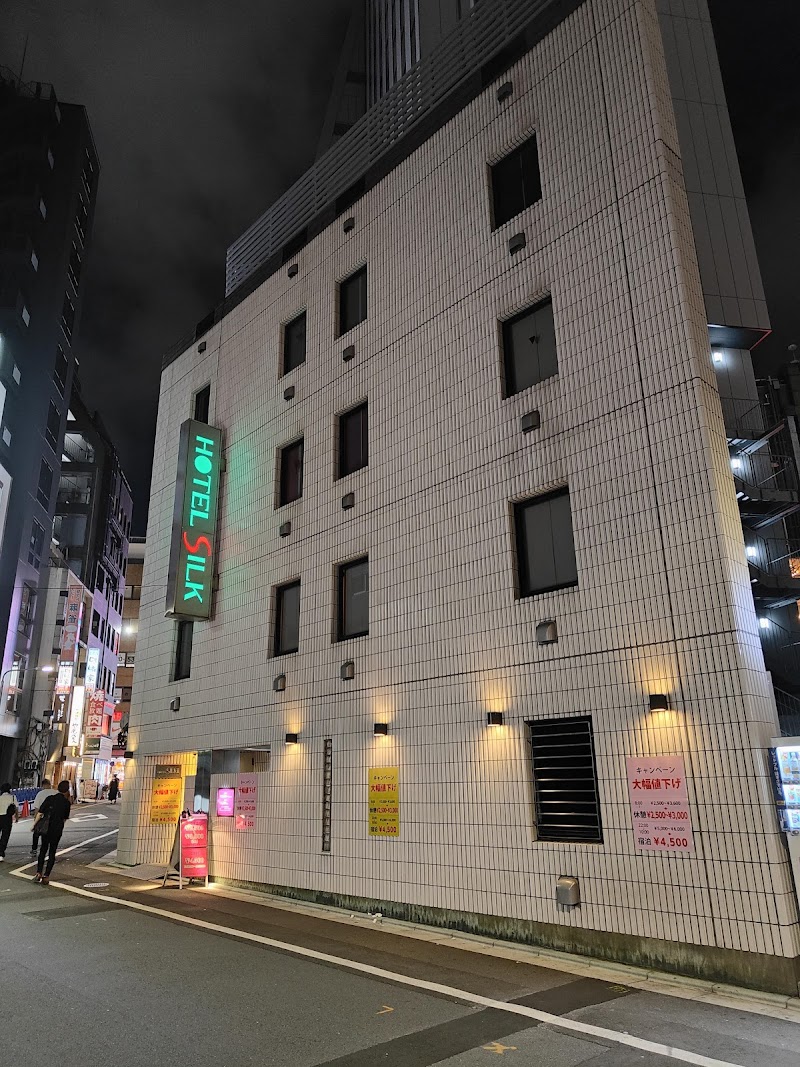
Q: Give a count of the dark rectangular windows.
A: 12